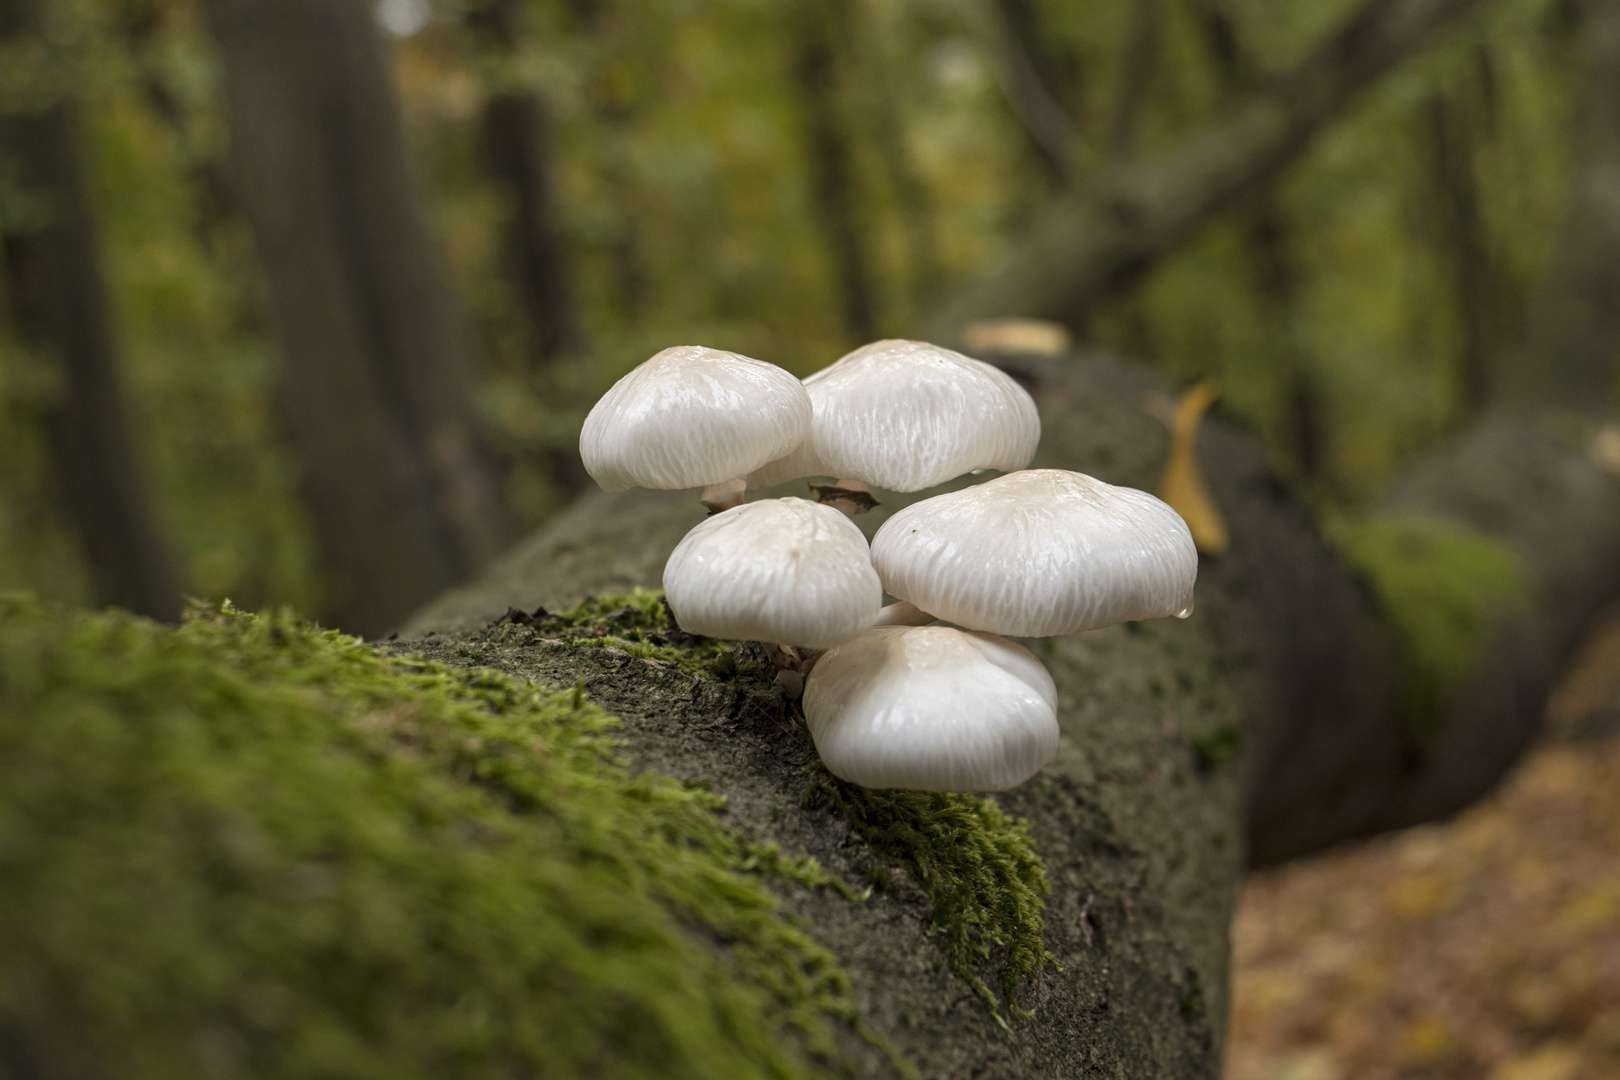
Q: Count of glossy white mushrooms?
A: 5